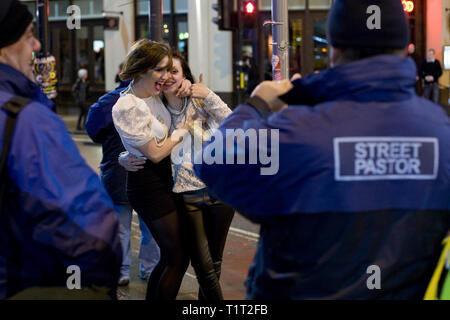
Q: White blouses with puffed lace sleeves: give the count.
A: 1